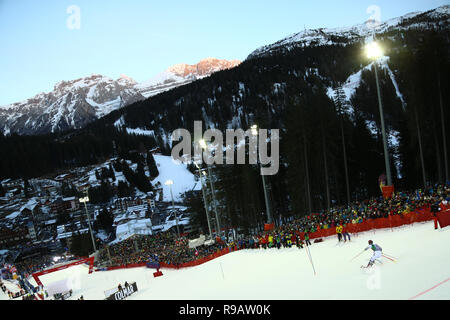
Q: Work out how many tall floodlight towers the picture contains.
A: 6